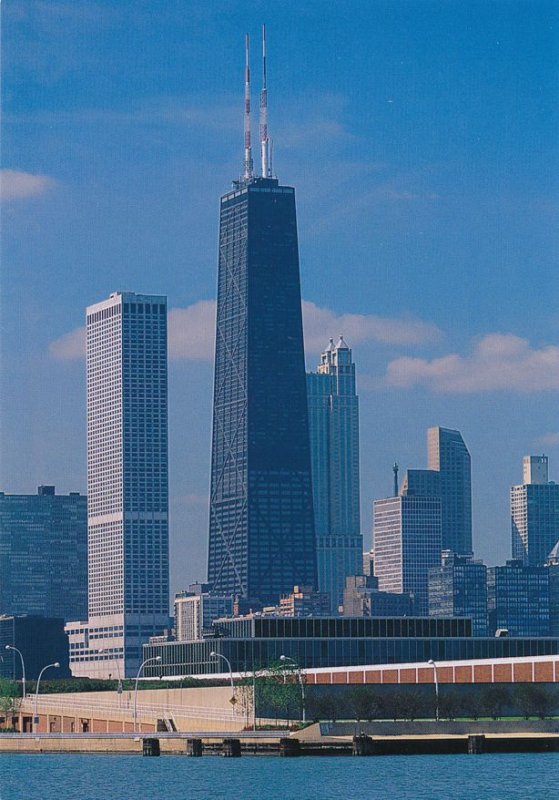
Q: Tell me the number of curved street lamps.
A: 7